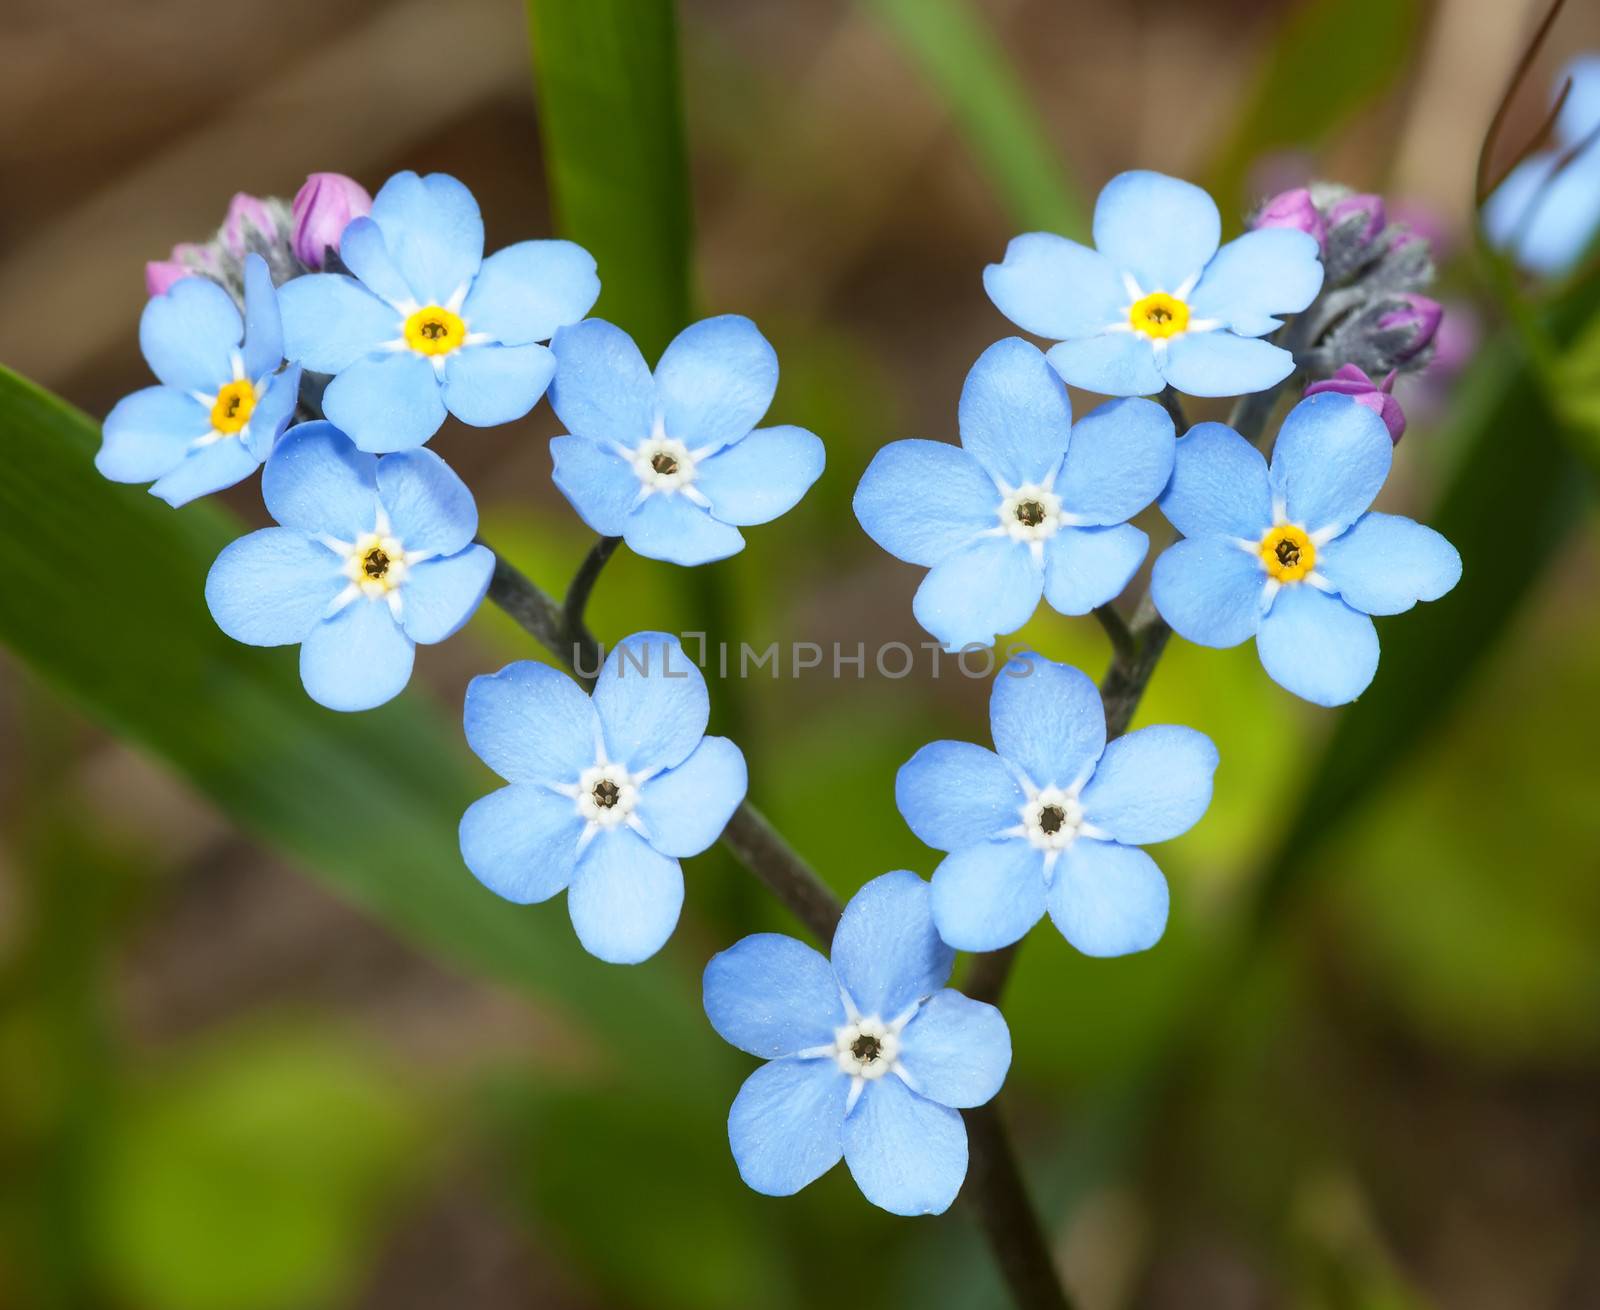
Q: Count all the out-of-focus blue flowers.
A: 1